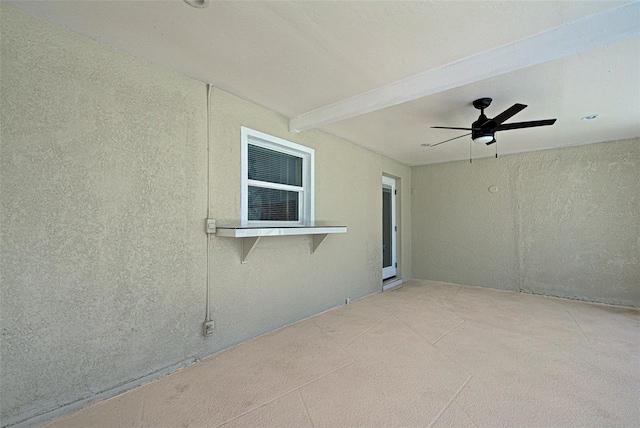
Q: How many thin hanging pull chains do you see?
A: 2